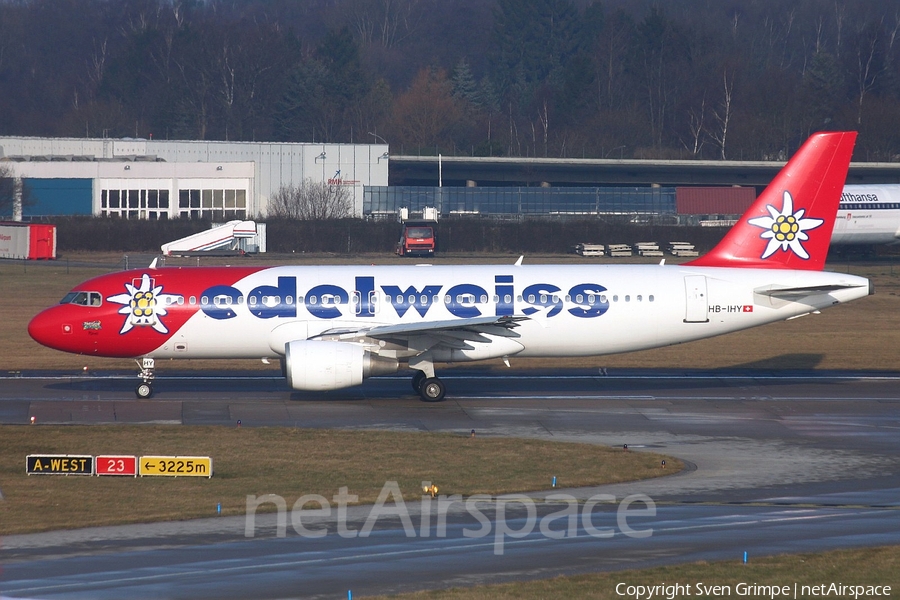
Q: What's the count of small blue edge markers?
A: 4